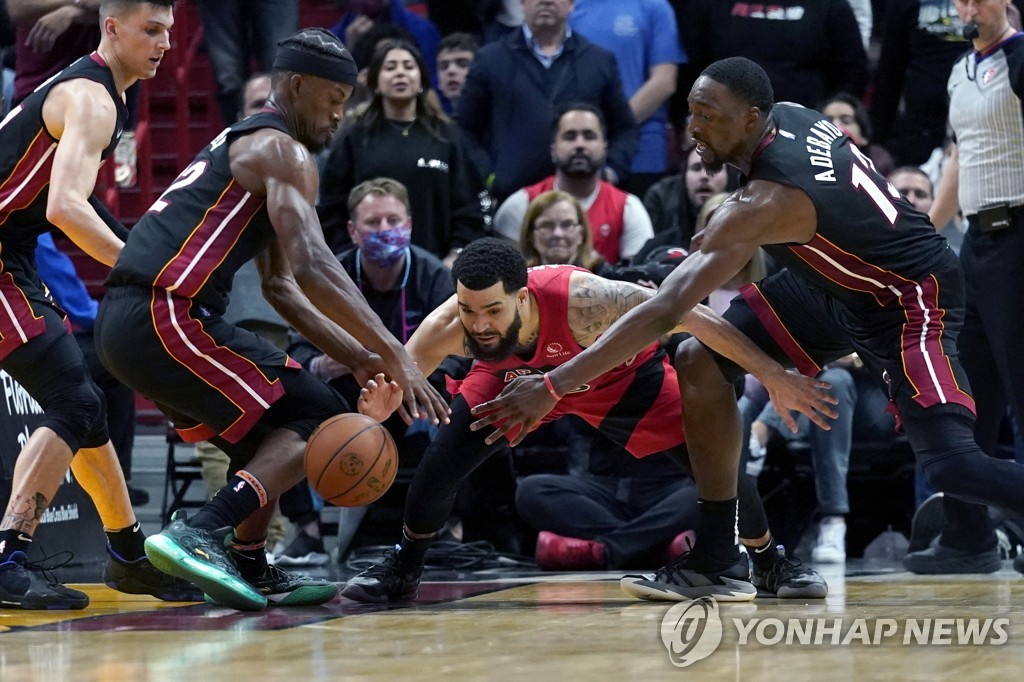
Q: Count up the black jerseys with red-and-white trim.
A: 3